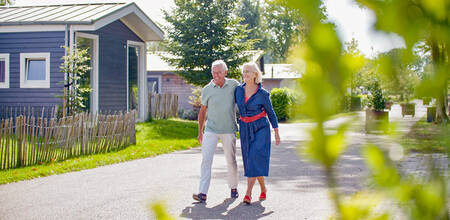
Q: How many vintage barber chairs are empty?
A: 0